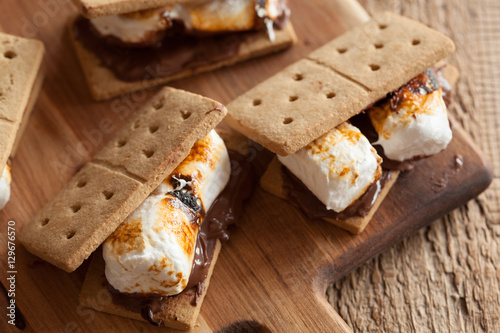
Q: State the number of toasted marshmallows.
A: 7